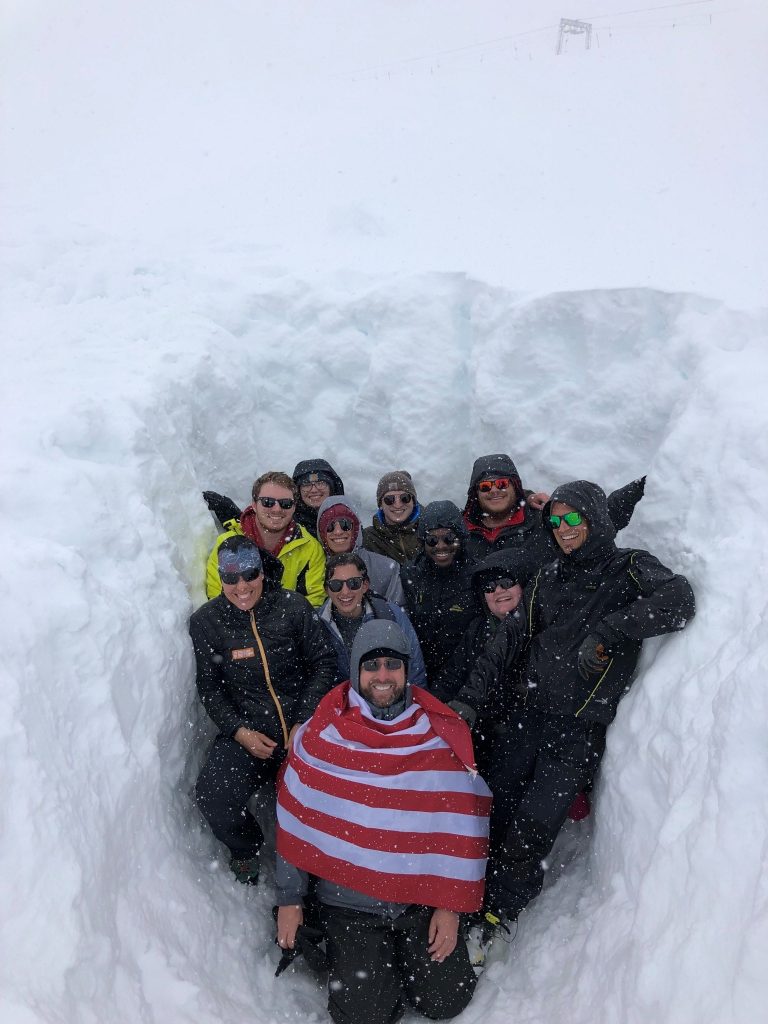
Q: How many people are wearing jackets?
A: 11